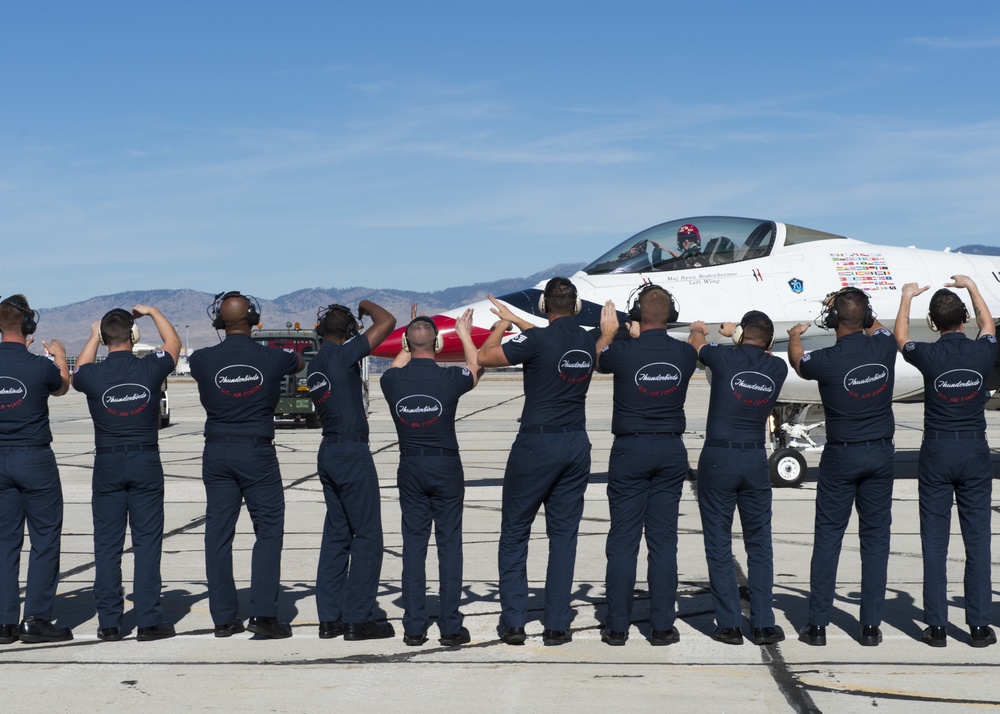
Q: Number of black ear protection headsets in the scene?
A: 5